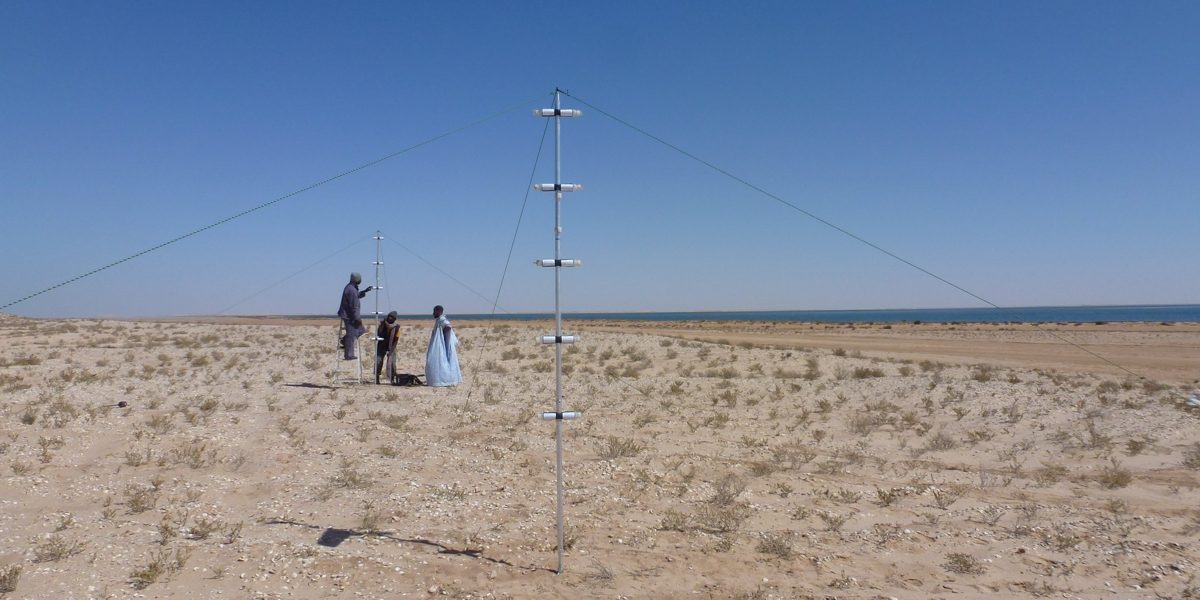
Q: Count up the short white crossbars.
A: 10